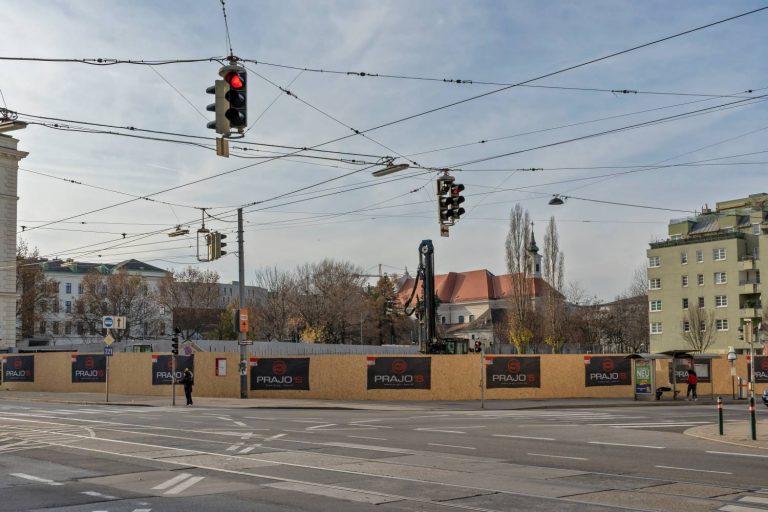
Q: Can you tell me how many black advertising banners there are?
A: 9